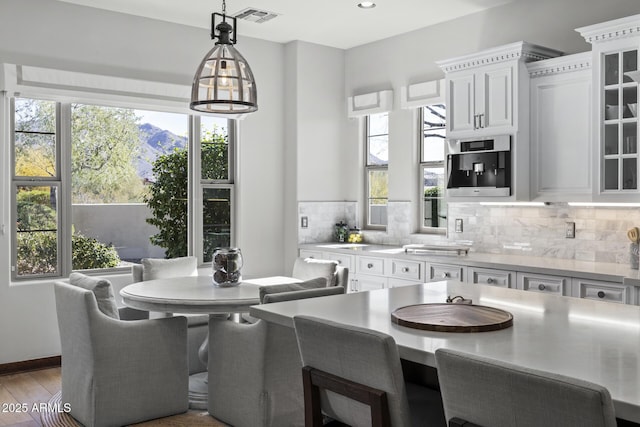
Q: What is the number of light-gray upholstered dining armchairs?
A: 4